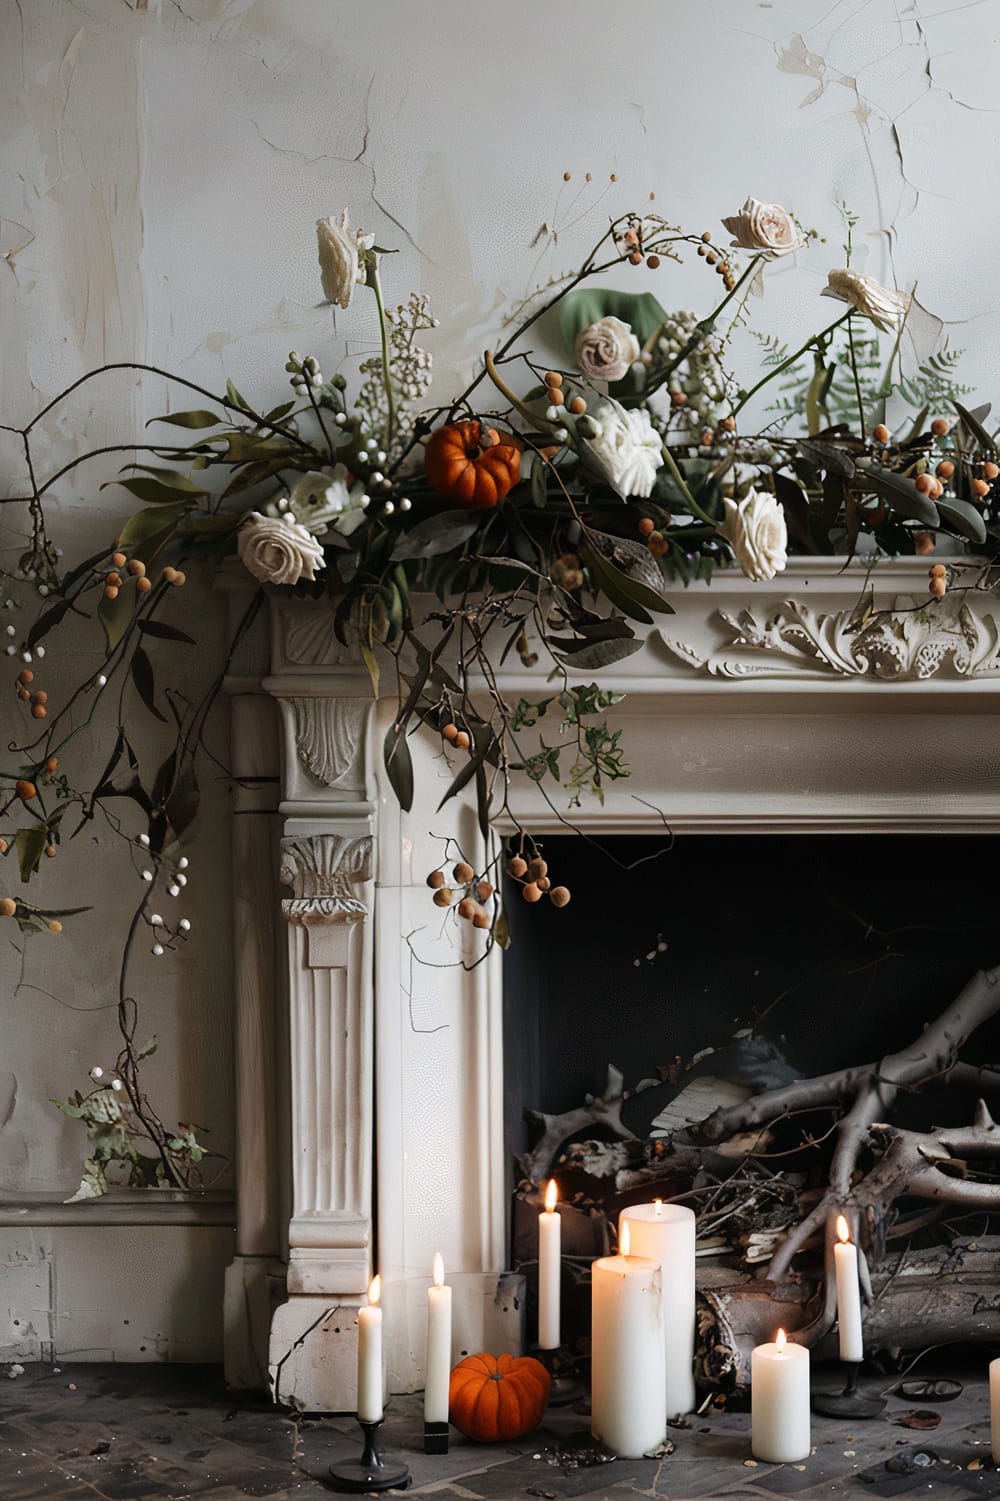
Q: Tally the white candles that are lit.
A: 7